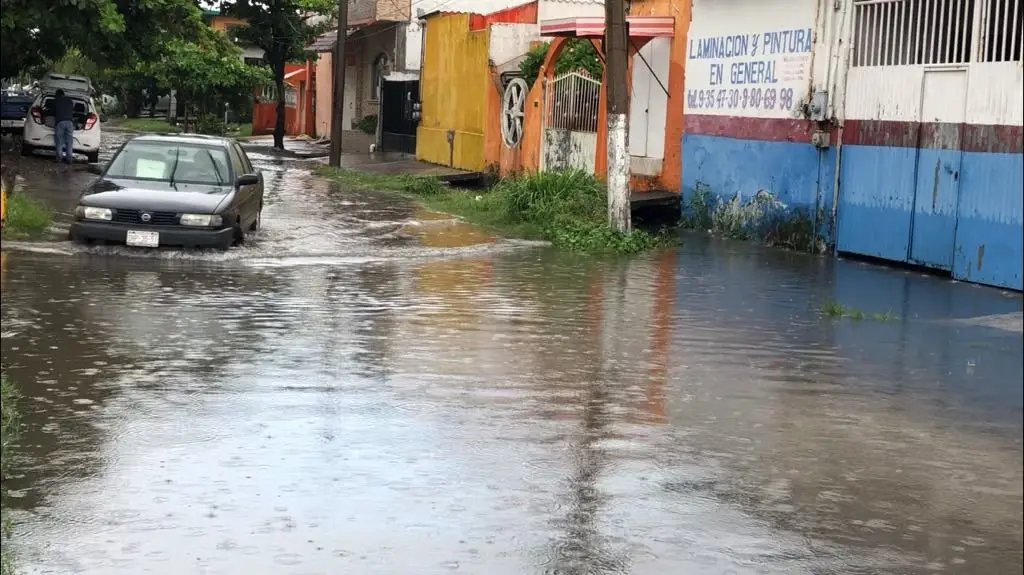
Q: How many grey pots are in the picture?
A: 0